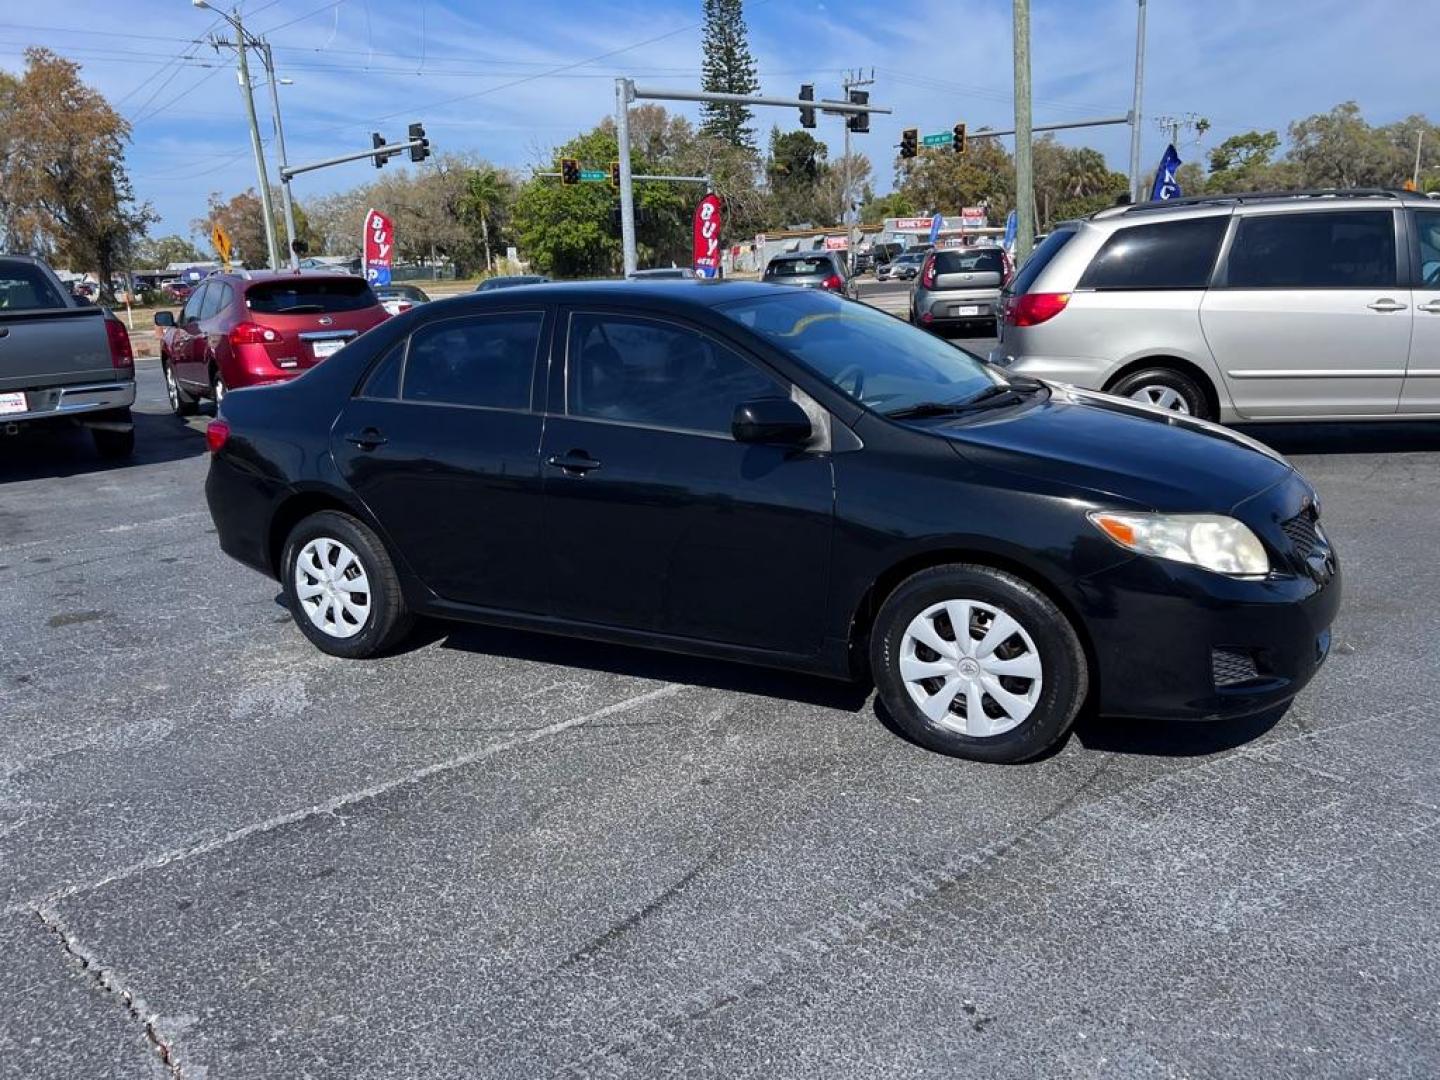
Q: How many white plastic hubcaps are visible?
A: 2